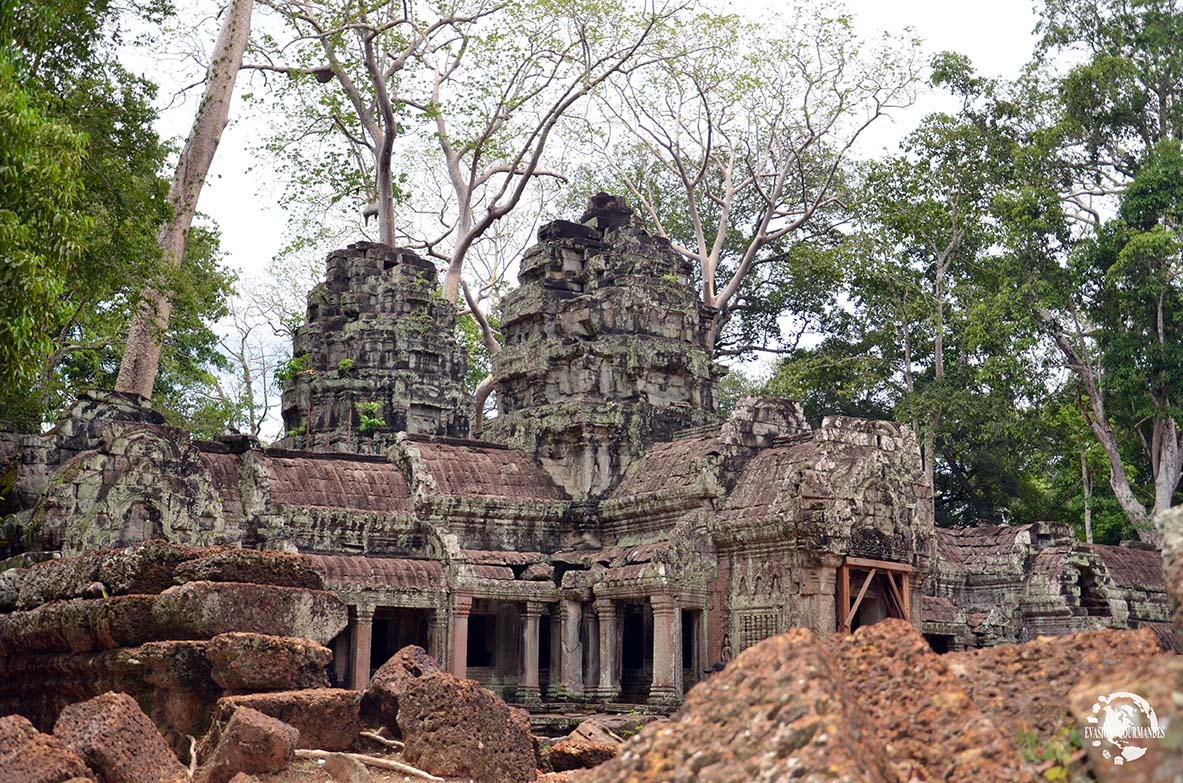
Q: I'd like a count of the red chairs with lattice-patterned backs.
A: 0